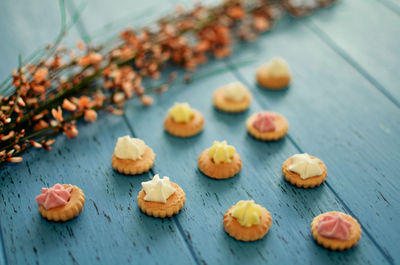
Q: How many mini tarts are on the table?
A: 11